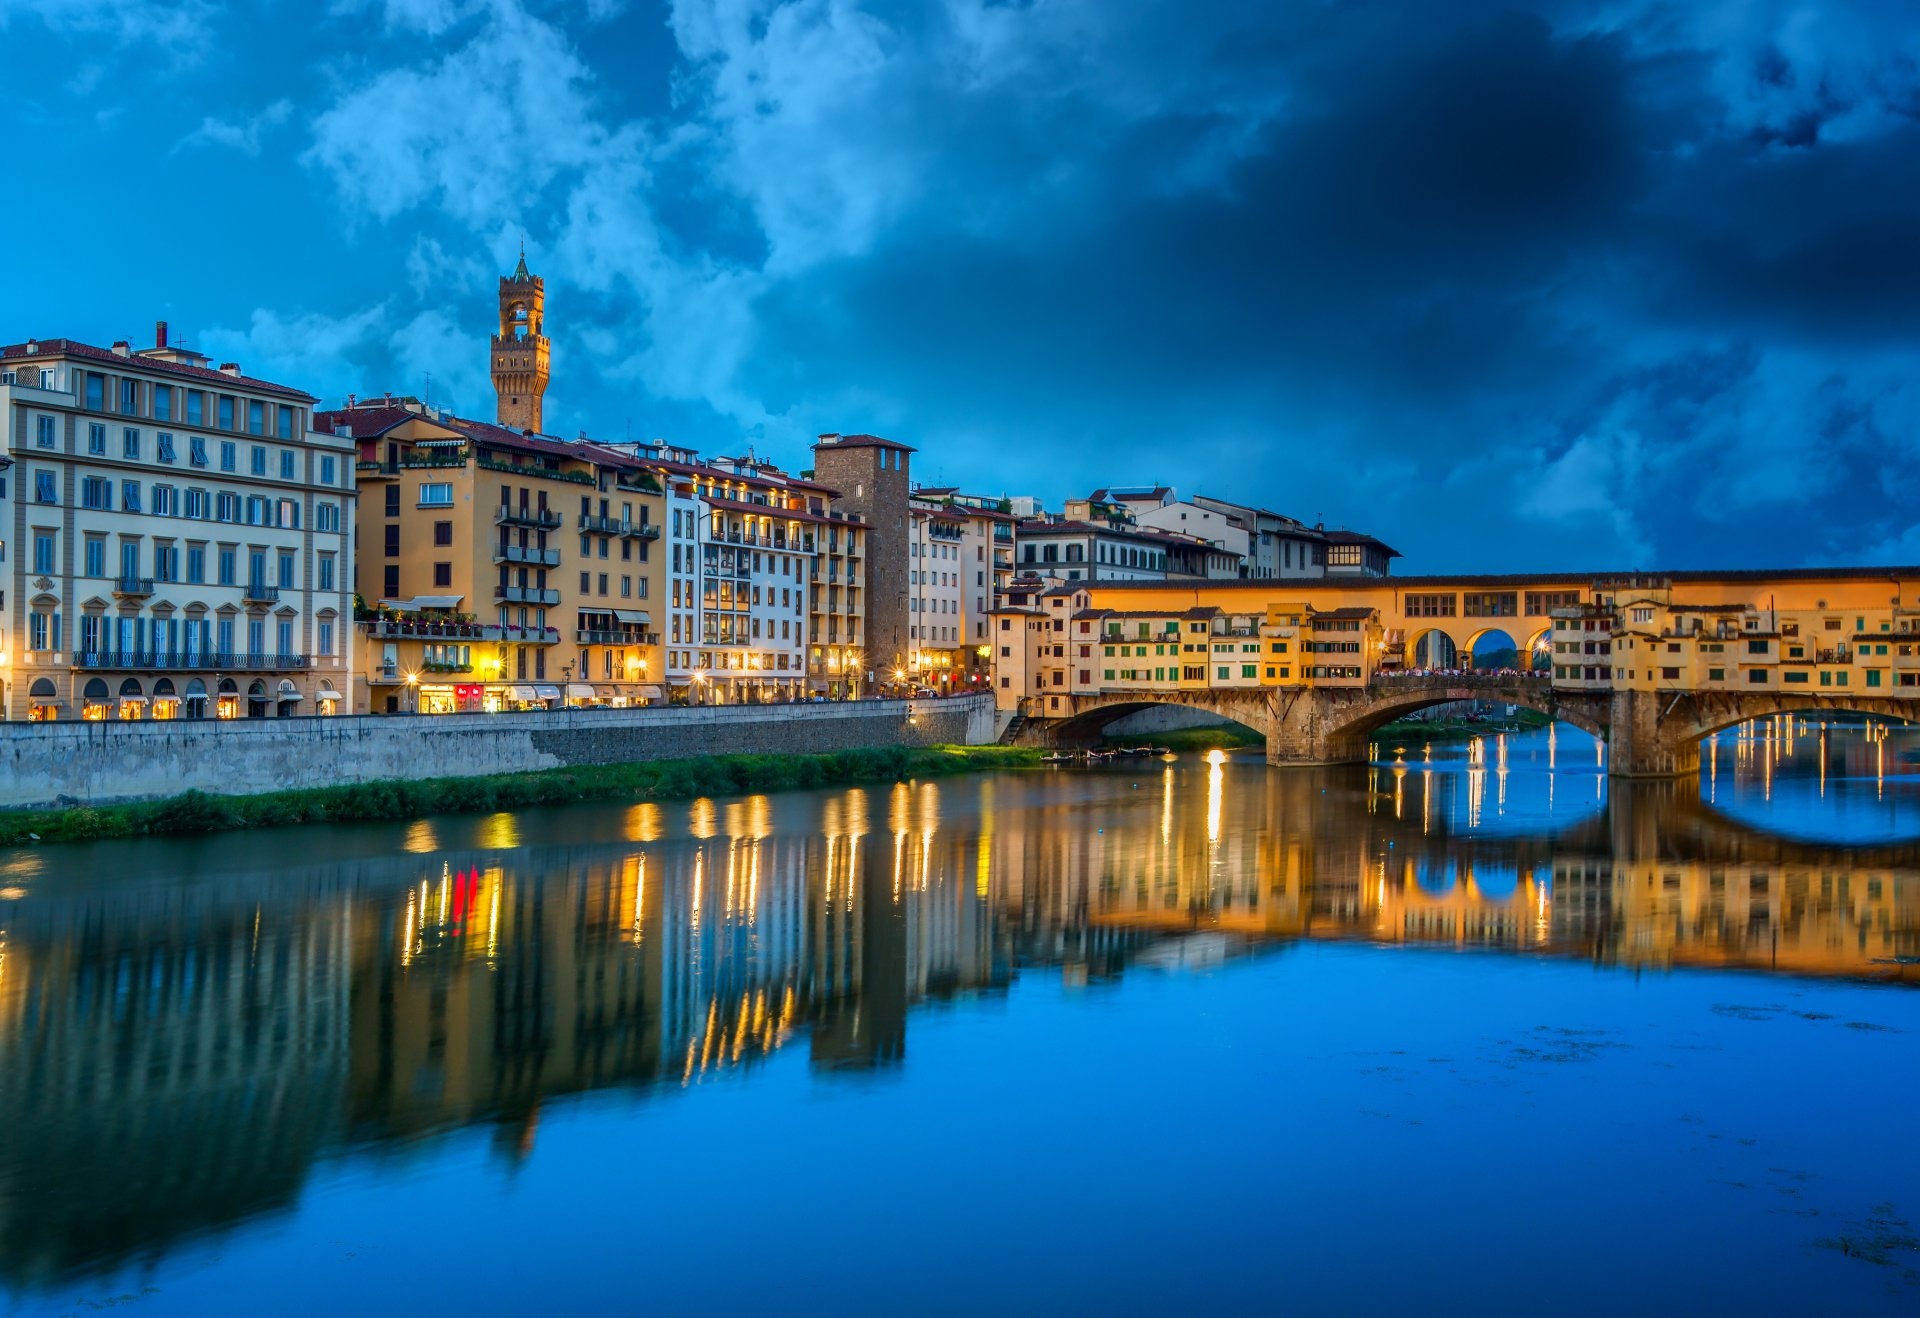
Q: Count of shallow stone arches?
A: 3